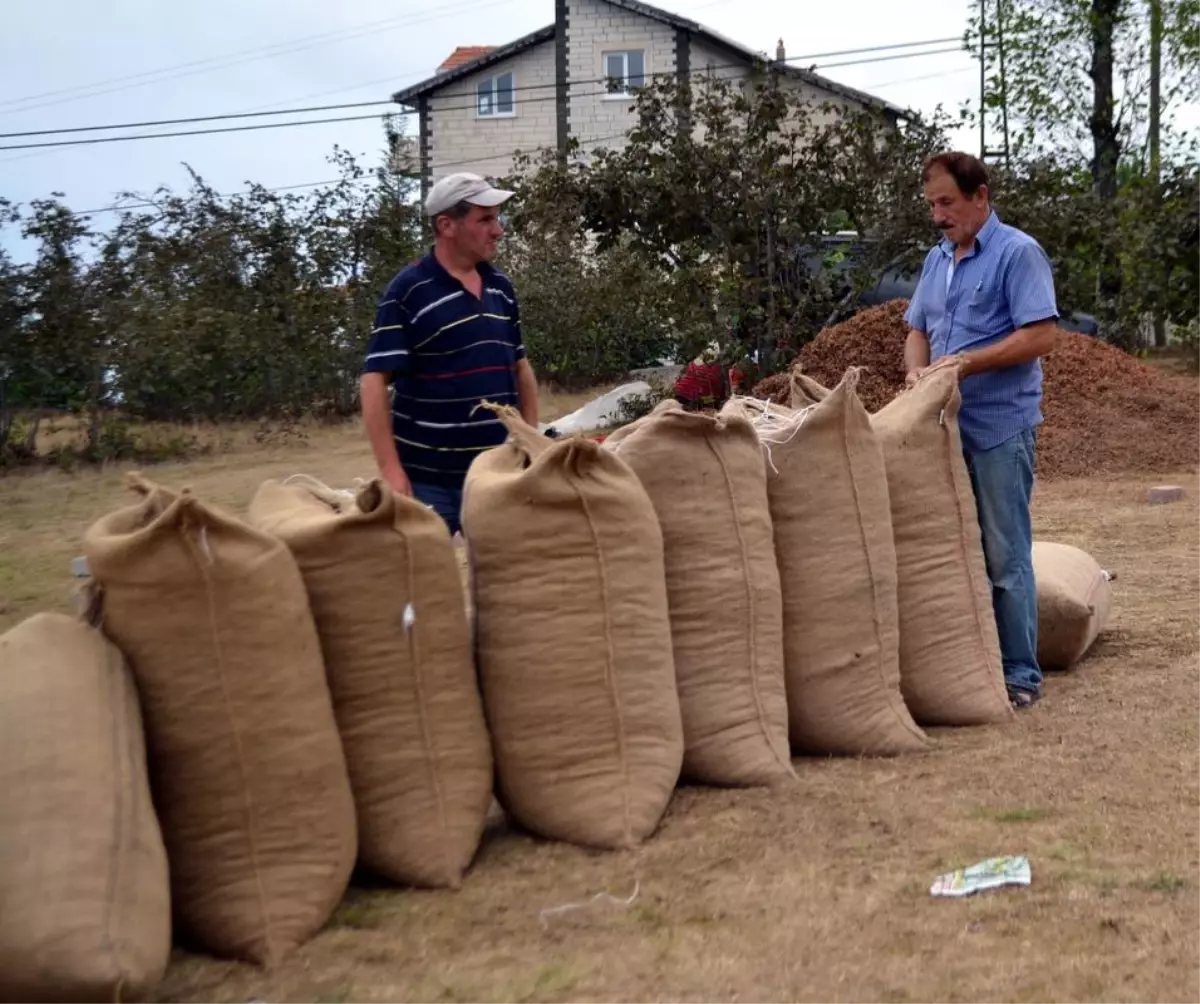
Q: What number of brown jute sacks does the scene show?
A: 8